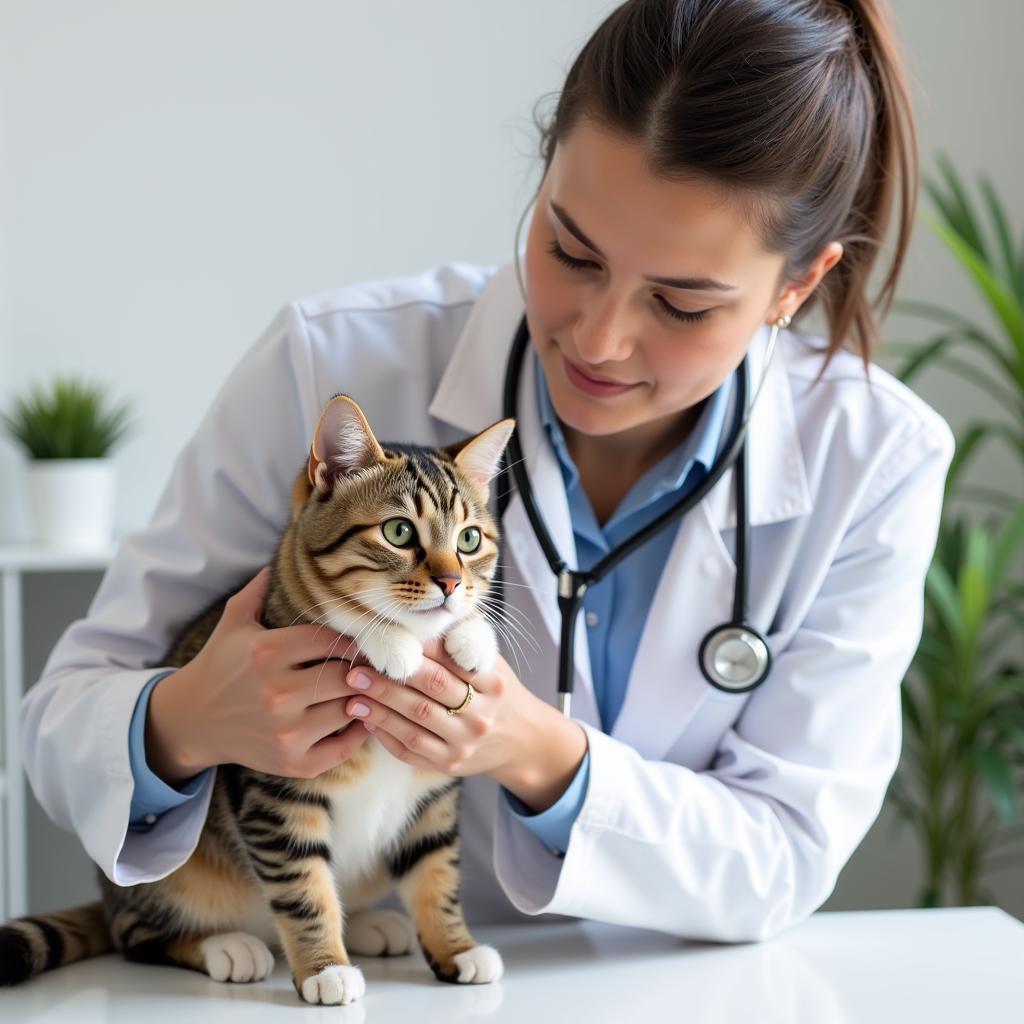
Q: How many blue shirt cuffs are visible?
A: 2